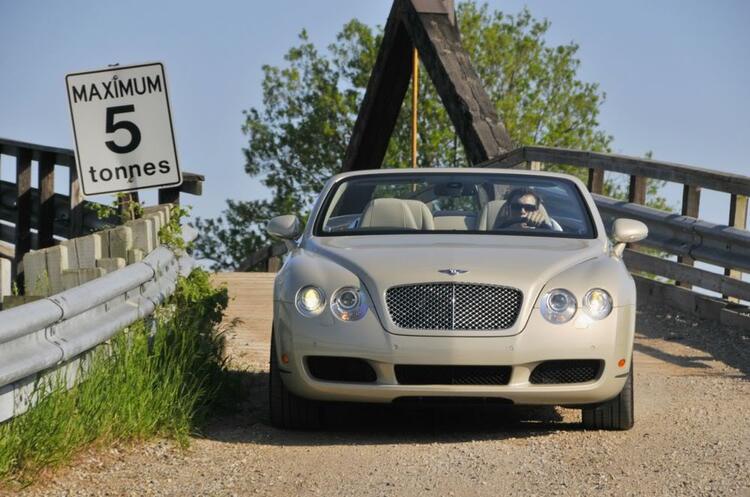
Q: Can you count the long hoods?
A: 1